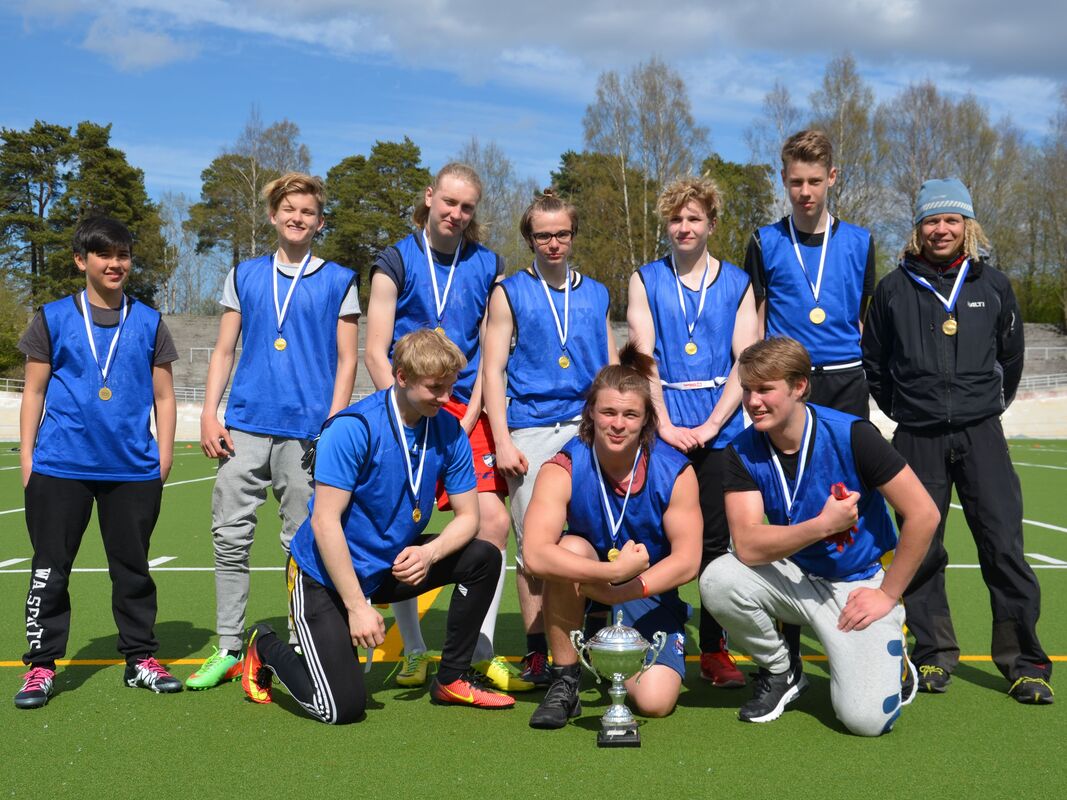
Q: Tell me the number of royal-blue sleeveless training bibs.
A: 9